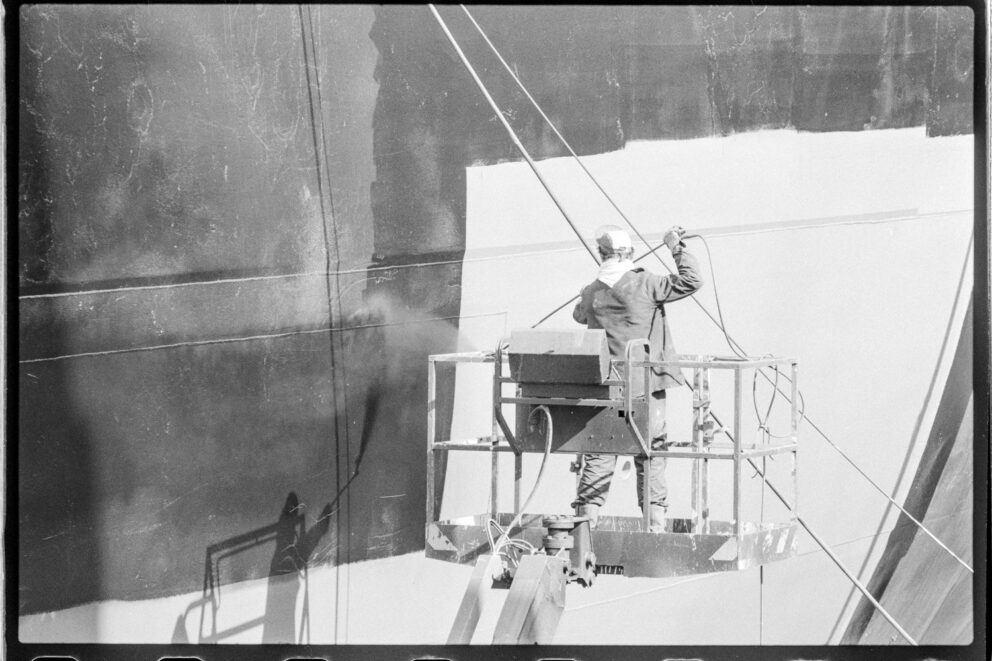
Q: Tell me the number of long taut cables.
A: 2